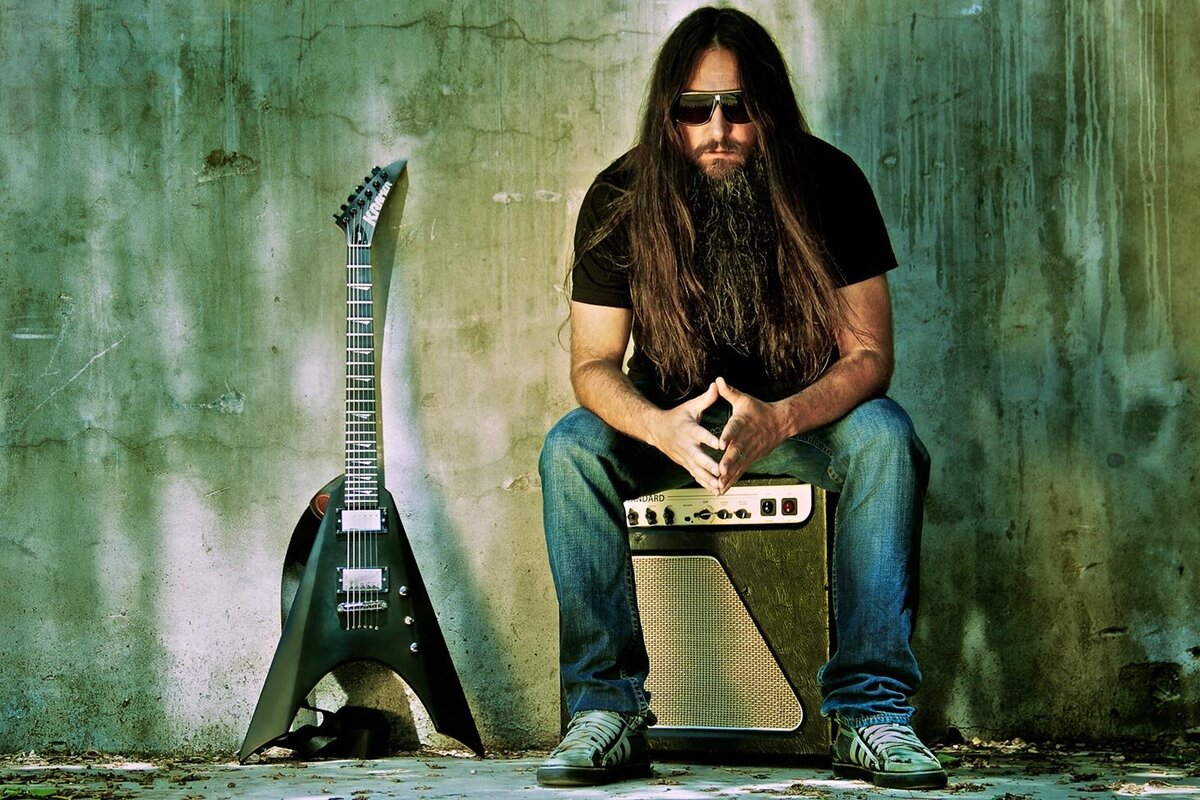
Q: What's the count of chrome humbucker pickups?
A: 2